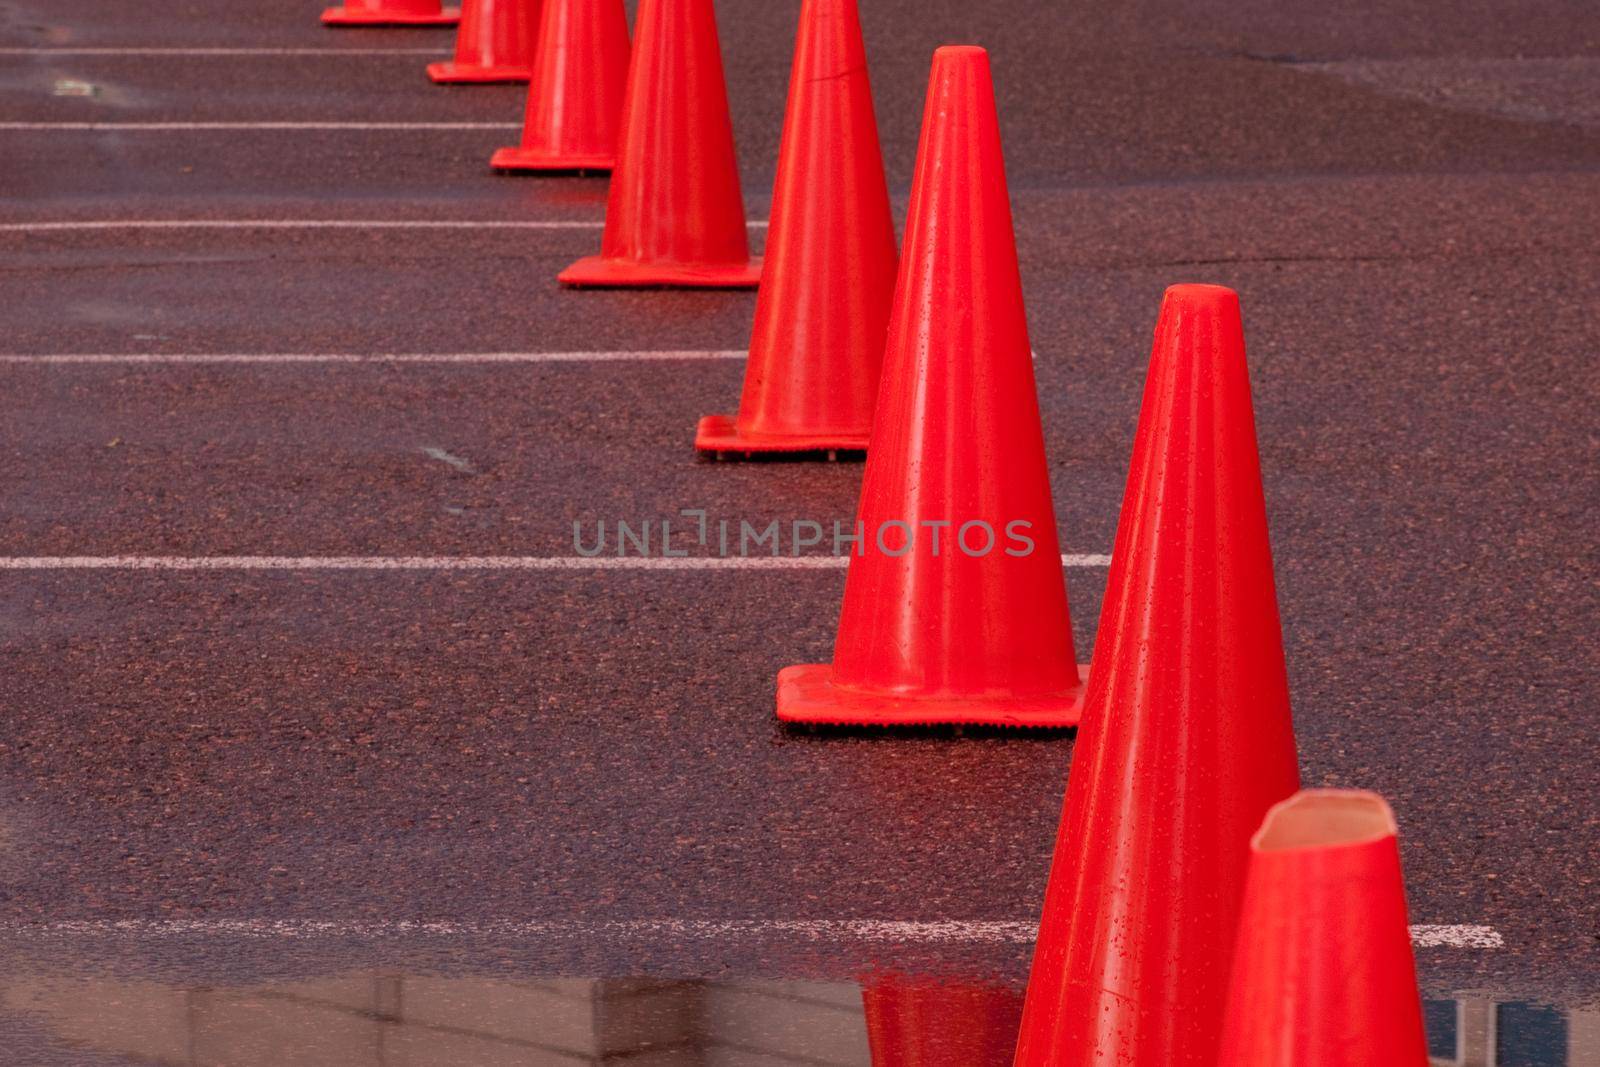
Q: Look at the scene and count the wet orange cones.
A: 8